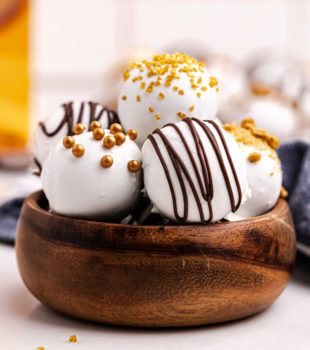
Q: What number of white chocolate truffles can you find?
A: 5